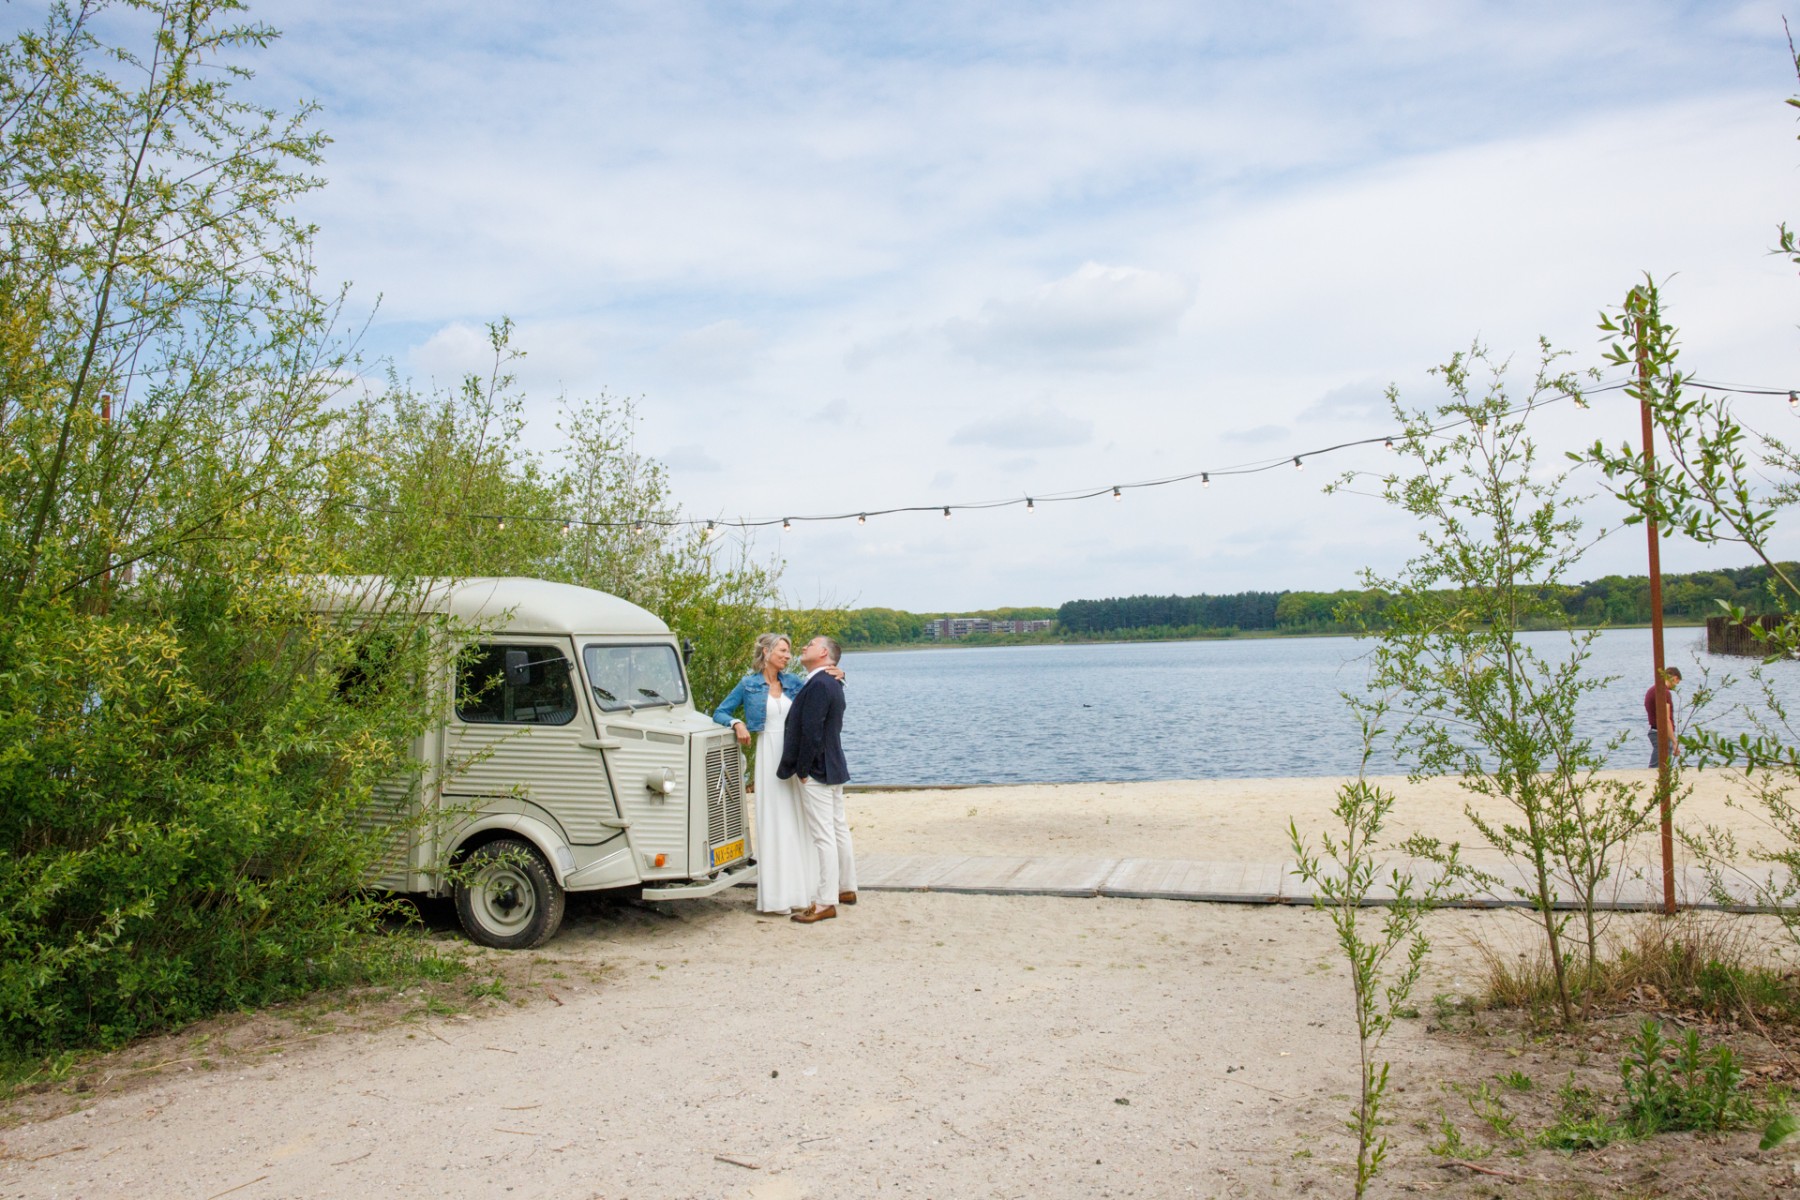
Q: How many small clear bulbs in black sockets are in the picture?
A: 15